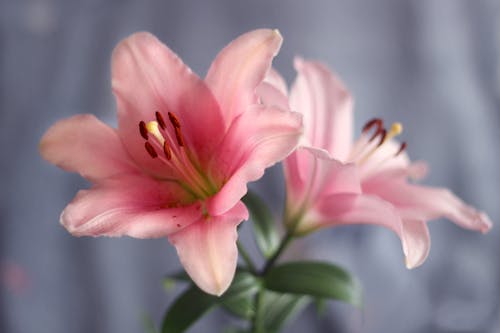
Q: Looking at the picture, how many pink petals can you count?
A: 12